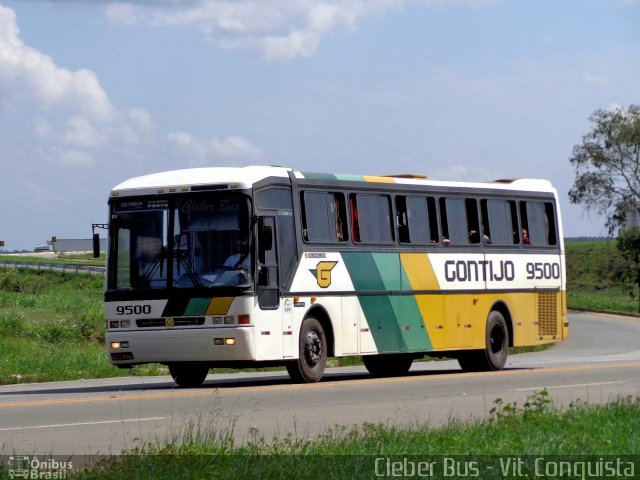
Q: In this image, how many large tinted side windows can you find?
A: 6